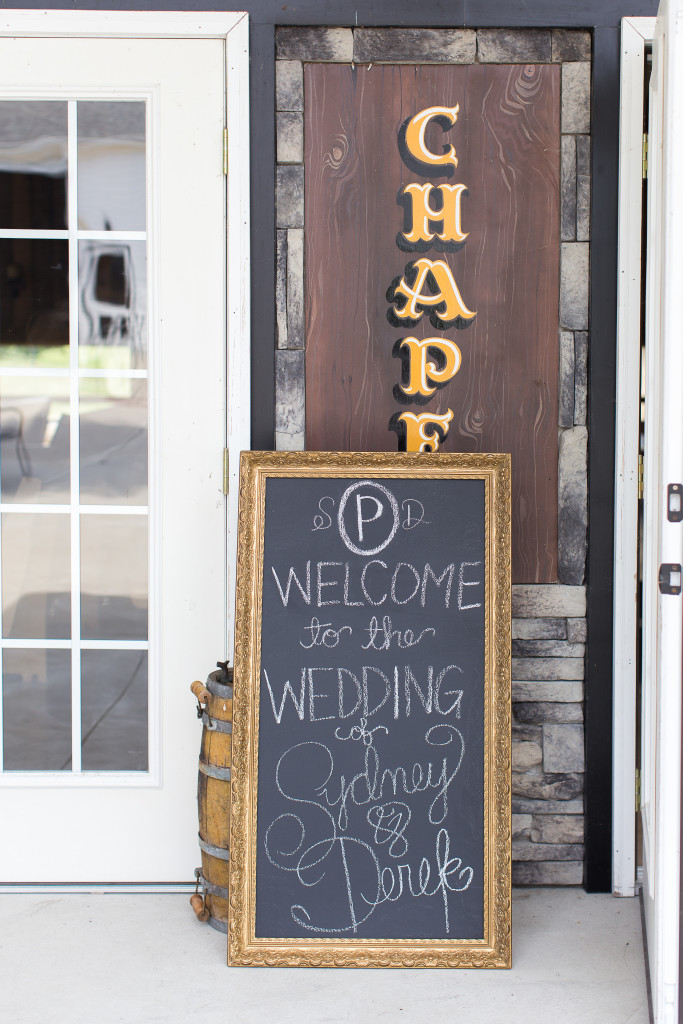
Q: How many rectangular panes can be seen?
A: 10